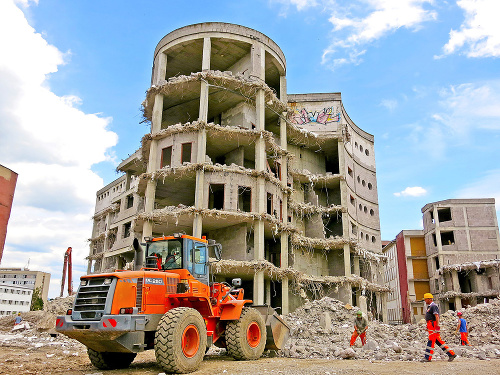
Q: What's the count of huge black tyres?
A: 3